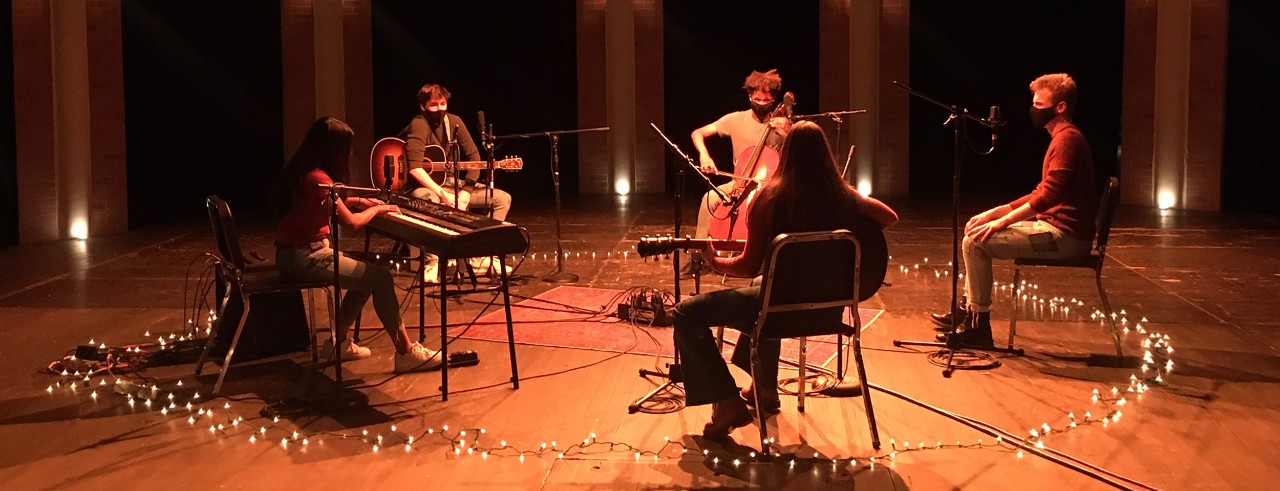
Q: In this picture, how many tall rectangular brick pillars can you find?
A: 5